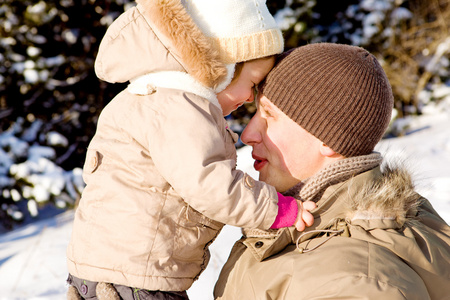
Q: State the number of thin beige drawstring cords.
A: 1